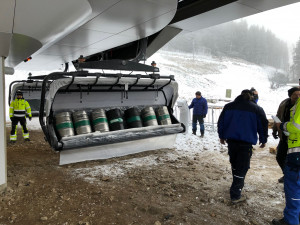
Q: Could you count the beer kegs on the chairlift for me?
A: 7